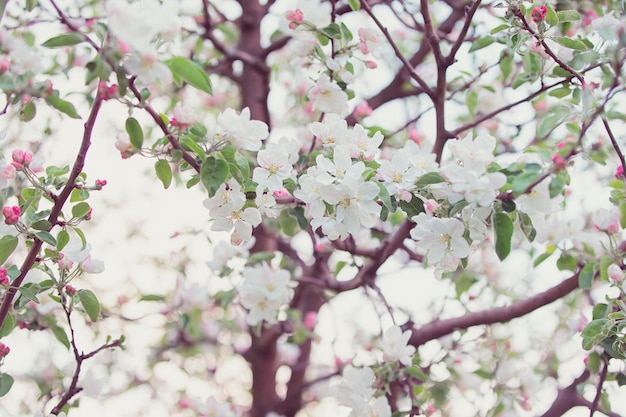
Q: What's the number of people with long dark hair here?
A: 0